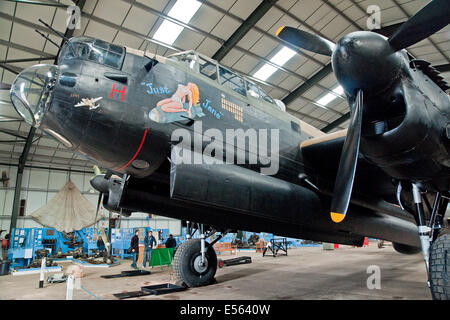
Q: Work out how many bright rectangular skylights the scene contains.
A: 3